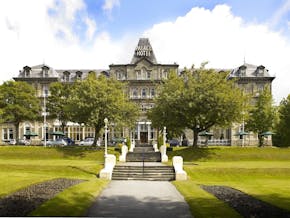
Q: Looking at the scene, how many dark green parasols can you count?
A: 5